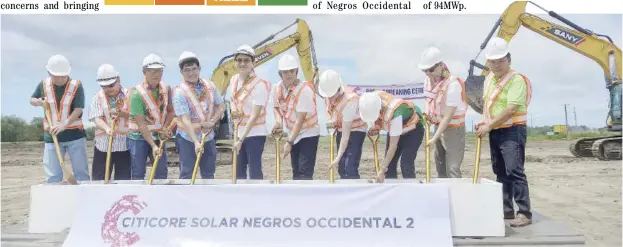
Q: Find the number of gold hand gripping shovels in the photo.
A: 10